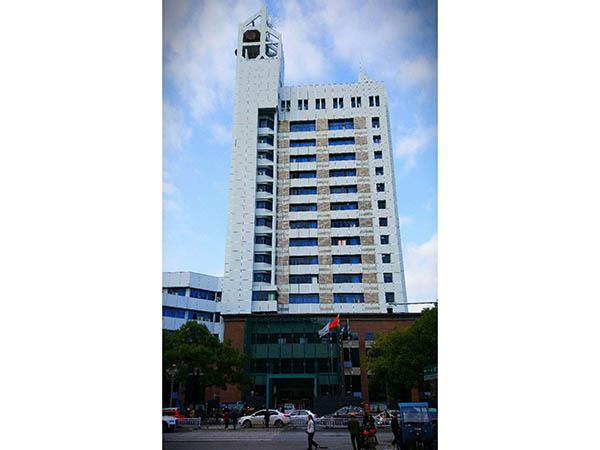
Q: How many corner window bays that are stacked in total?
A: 11